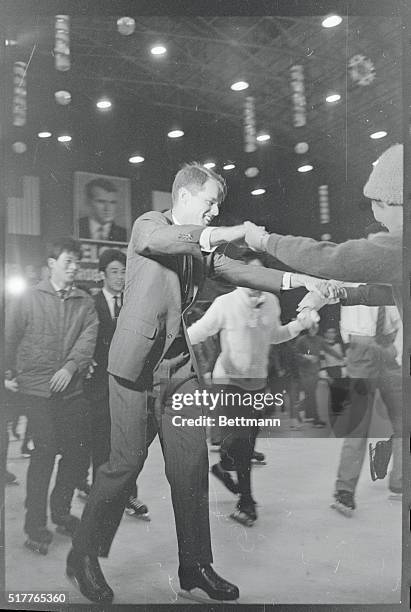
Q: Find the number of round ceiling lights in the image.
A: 15